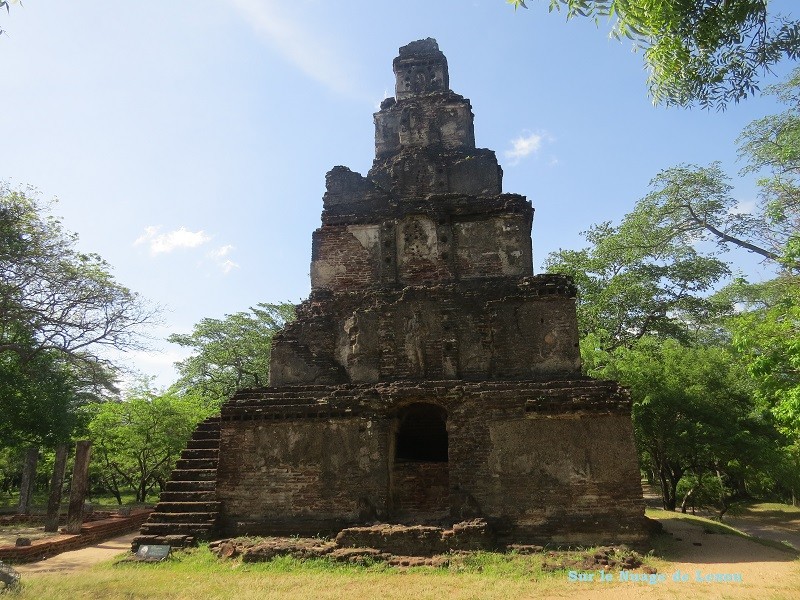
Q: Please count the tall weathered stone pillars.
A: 3